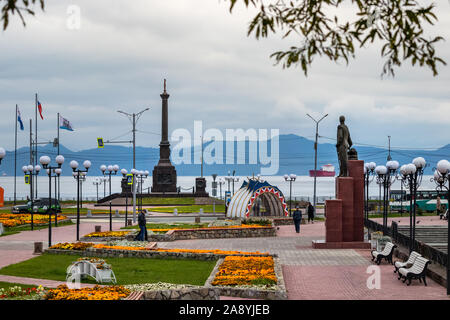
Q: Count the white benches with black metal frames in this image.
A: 3